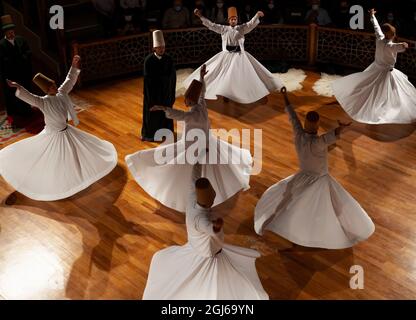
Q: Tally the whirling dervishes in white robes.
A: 6